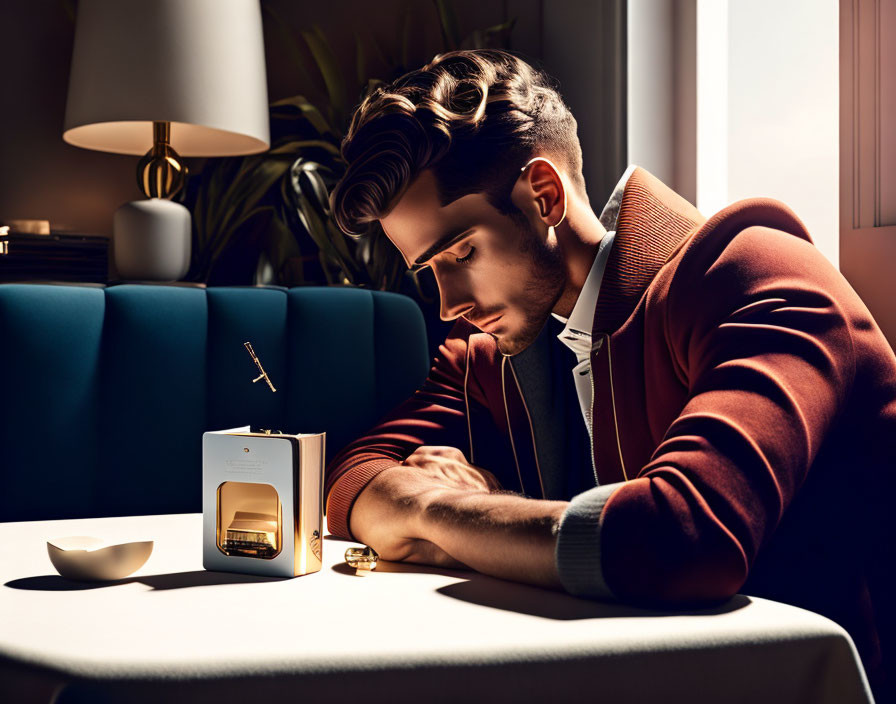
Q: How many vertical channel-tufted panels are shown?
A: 5